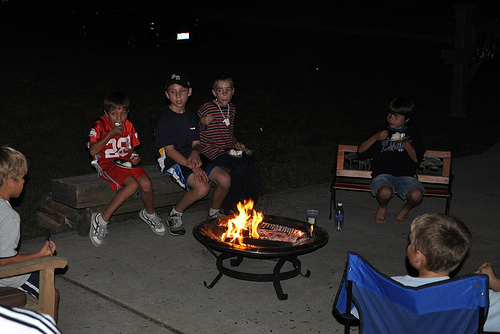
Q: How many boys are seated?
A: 6